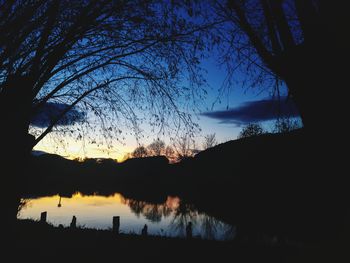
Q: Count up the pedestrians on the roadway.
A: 0